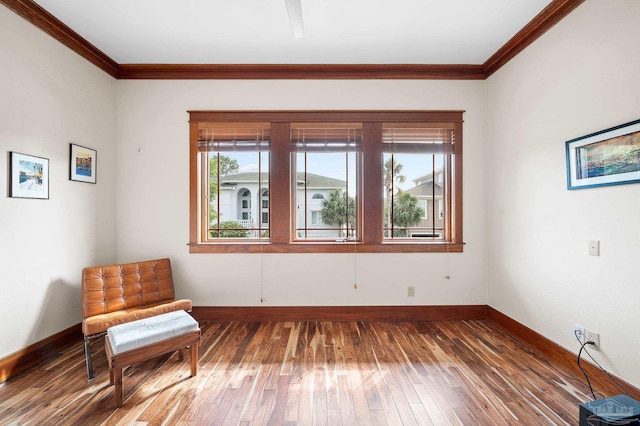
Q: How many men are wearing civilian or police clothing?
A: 0